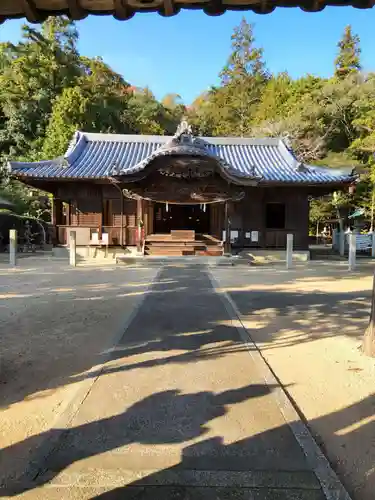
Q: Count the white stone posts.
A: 4